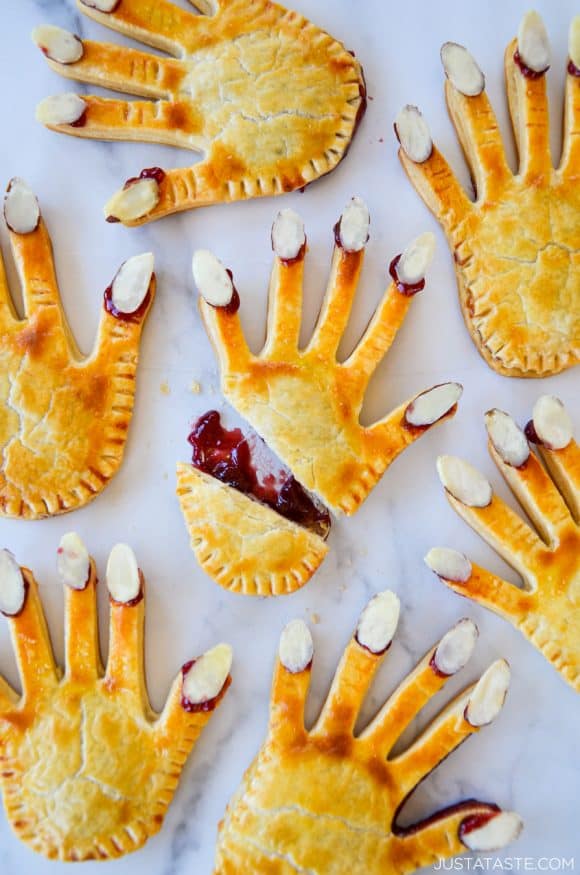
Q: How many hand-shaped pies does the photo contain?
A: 7